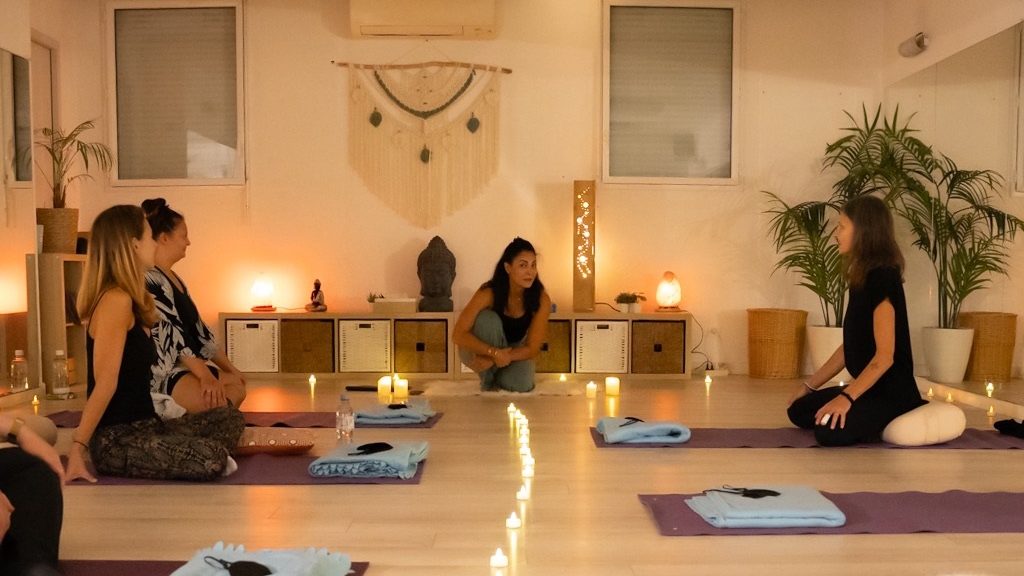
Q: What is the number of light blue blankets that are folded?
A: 5